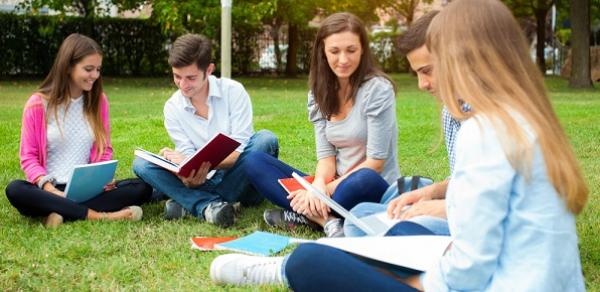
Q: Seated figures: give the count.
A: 5